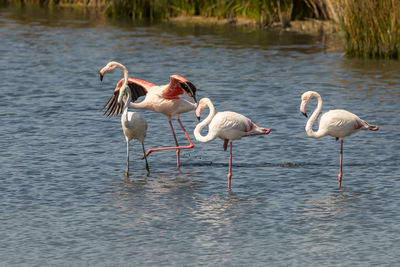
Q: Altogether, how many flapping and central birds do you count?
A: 2